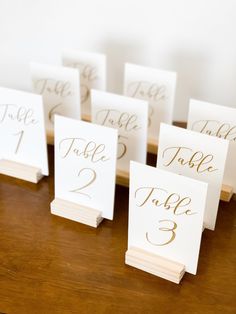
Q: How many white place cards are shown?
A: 9